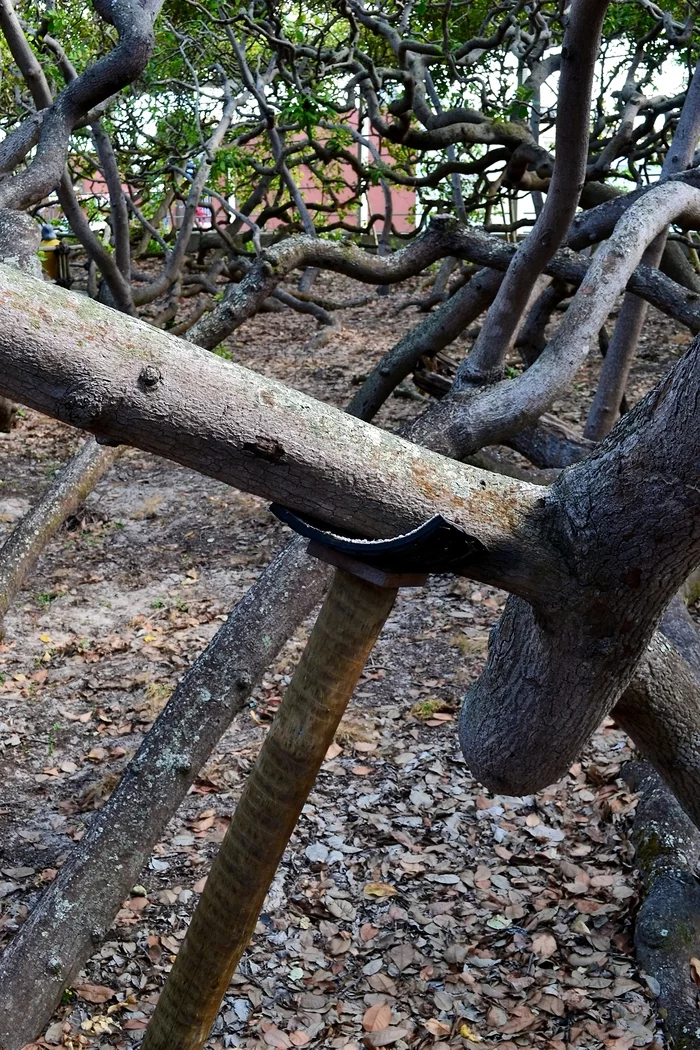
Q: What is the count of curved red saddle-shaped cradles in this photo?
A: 0